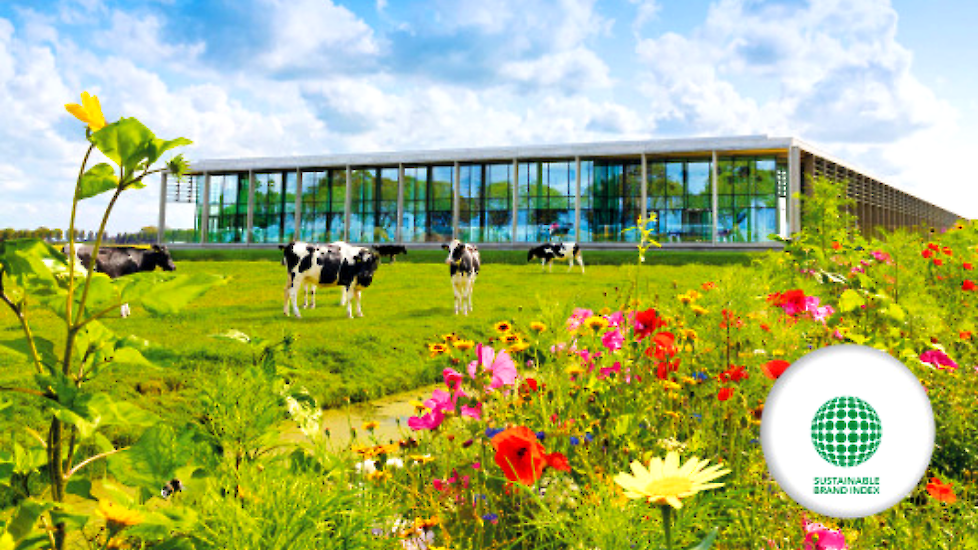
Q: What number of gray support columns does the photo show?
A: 12